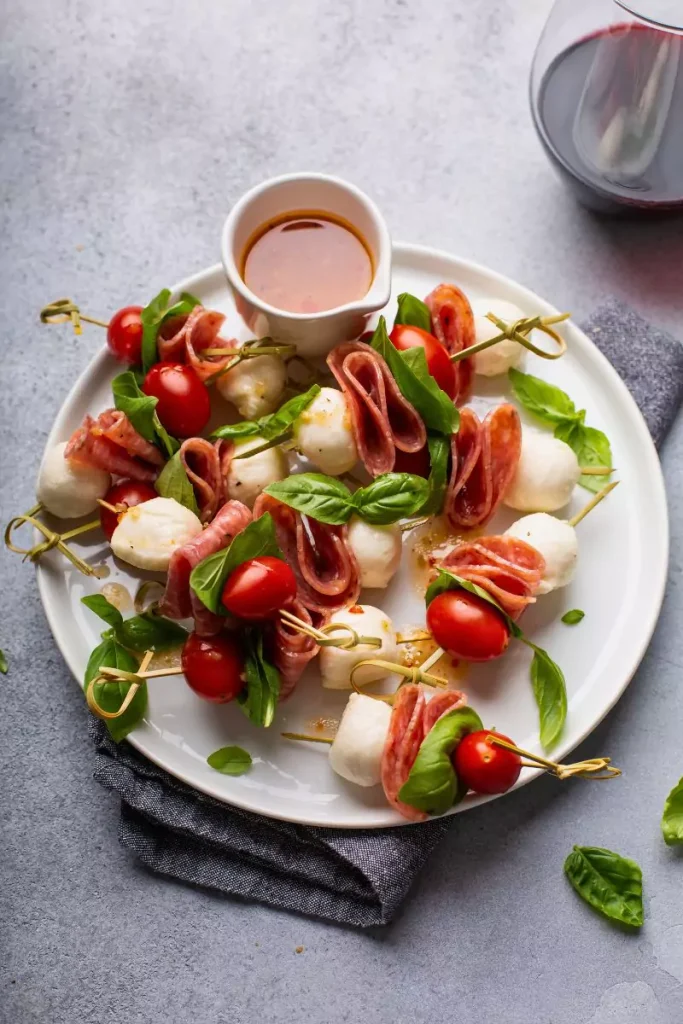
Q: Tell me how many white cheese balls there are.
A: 11